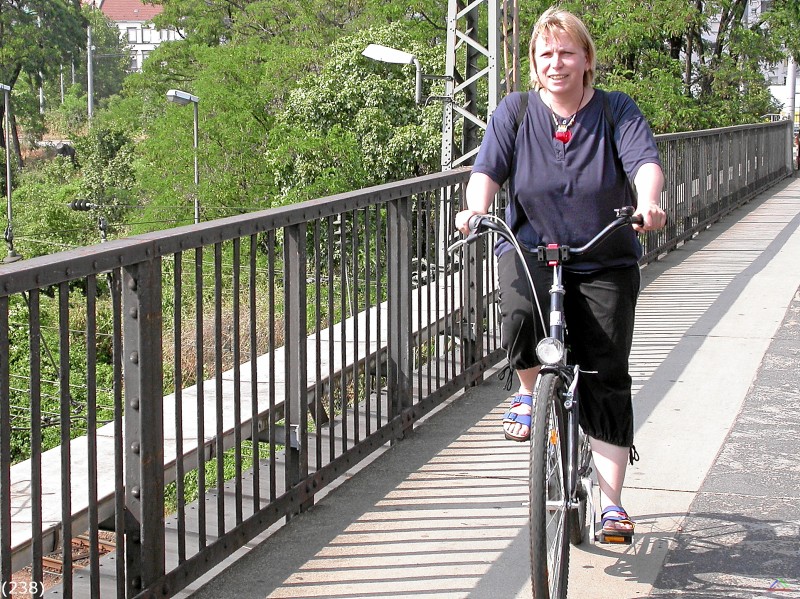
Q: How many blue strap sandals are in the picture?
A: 2